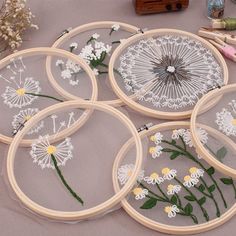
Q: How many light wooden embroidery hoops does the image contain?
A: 6